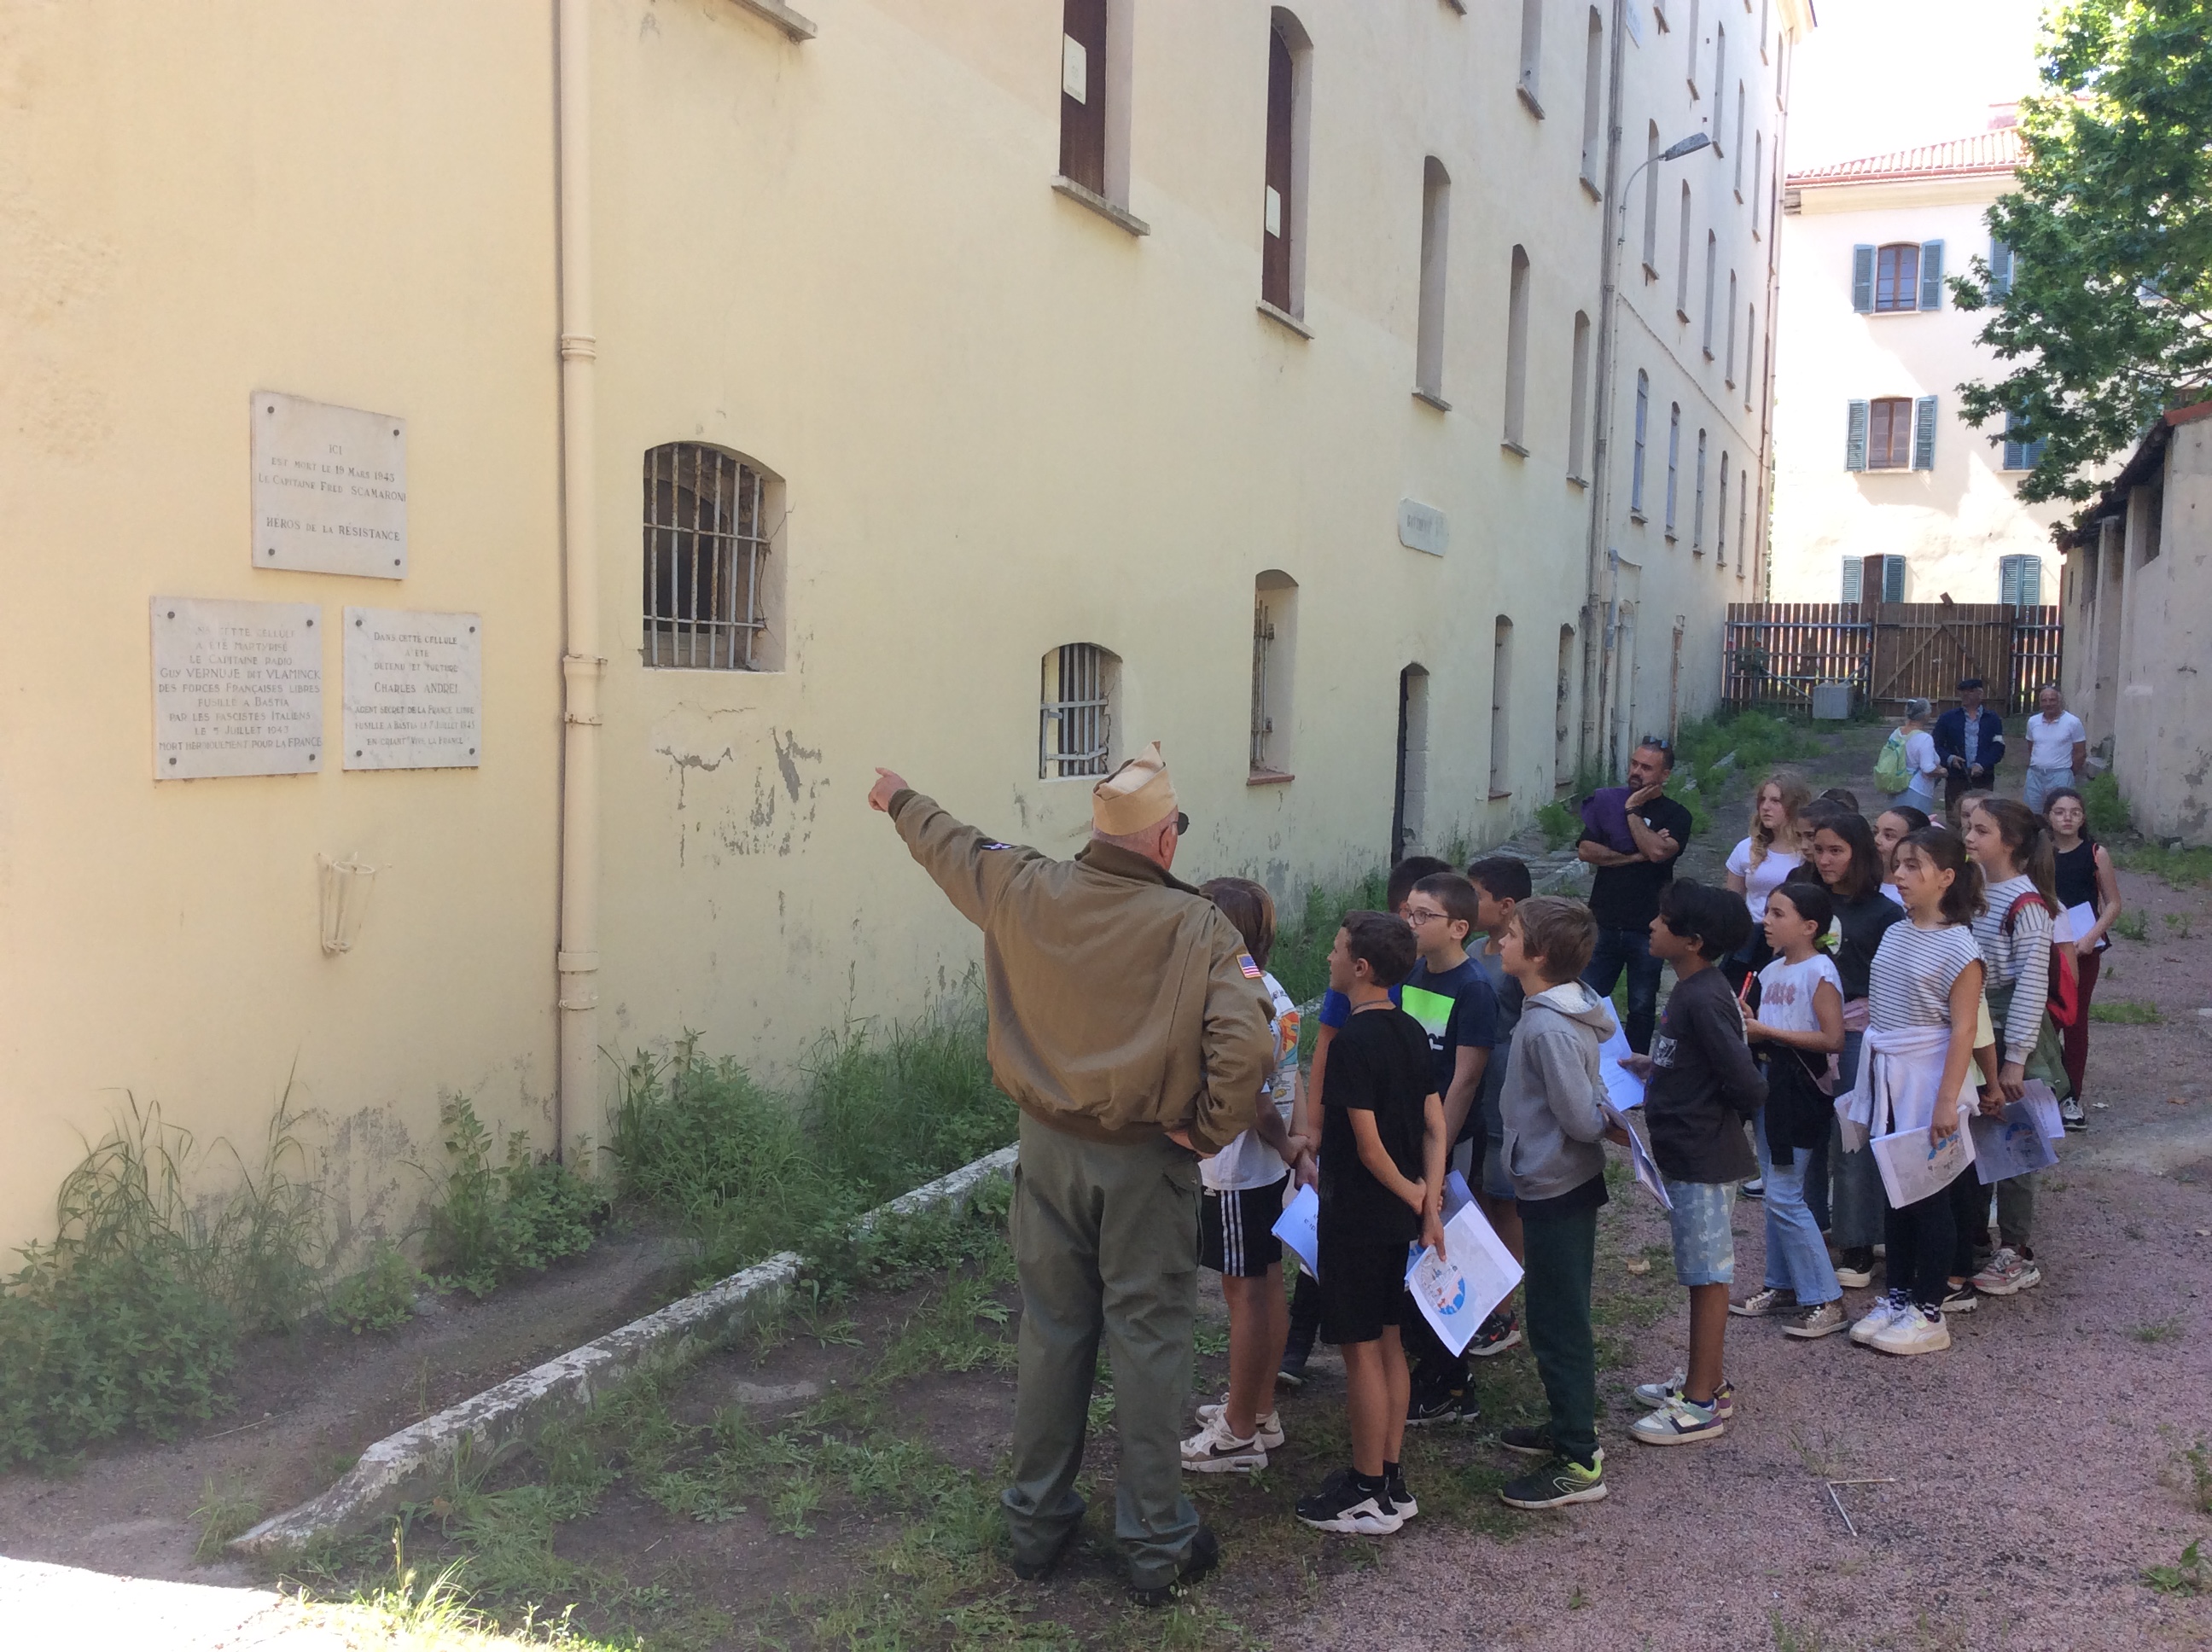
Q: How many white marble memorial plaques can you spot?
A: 3